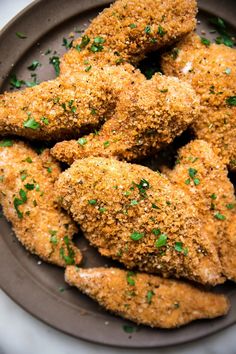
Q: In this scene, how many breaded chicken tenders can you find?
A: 8